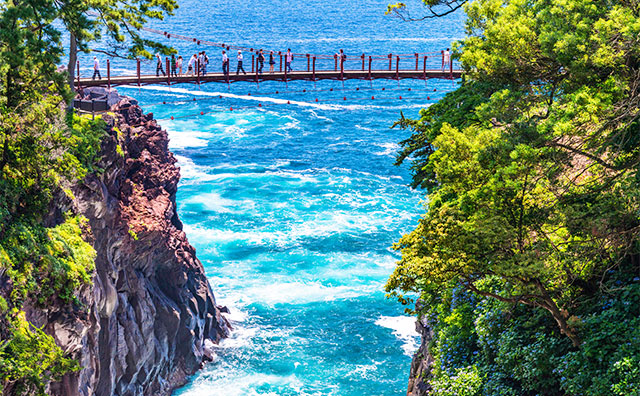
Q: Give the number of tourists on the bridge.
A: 14